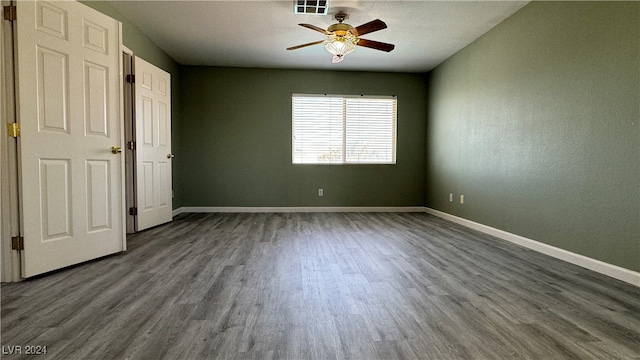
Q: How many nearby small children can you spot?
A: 0